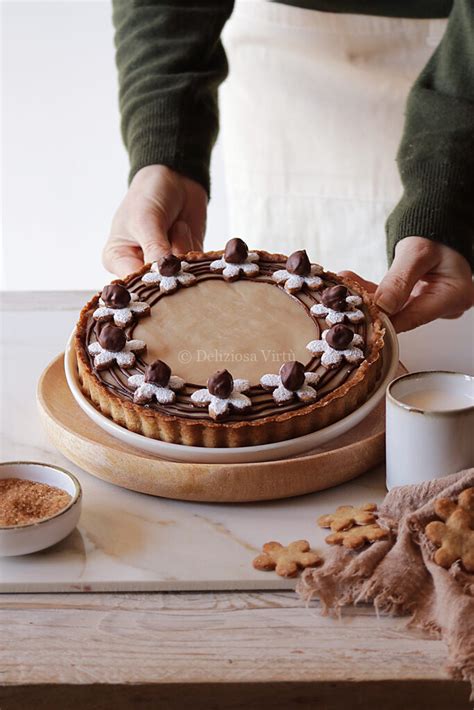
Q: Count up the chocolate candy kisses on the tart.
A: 10